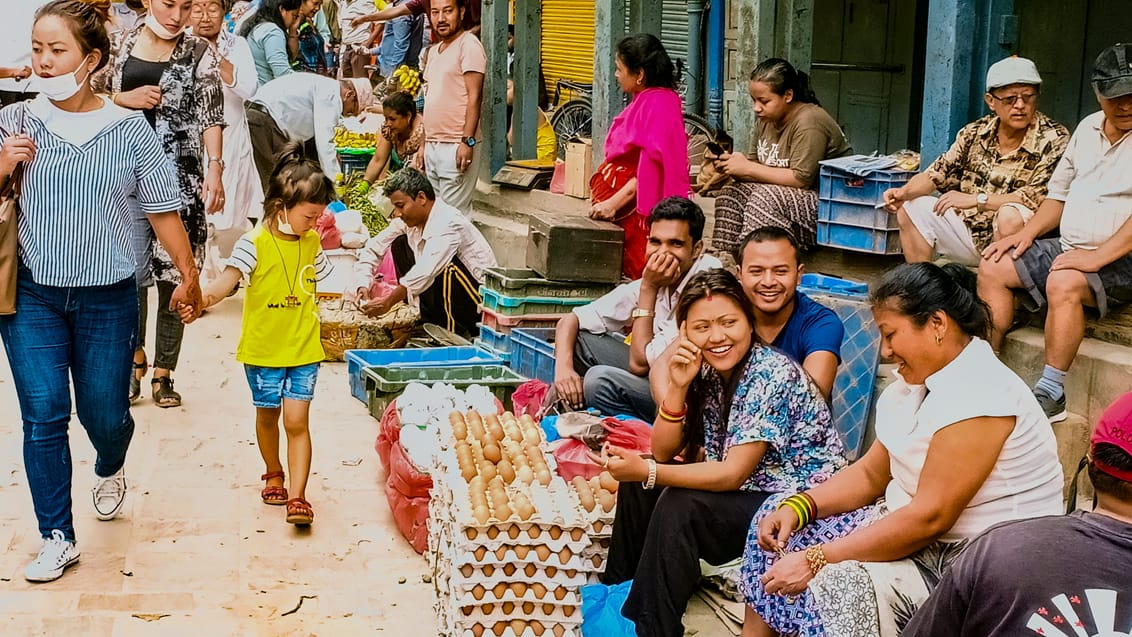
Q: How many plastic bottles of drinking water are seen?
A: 0